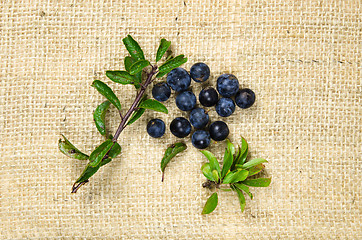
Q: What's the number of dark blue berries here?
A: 13